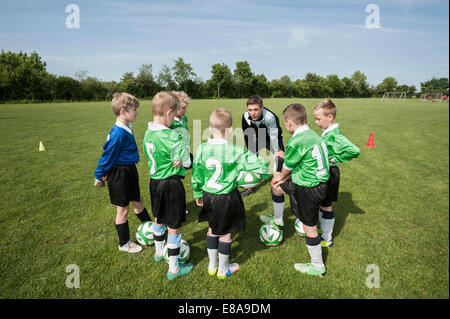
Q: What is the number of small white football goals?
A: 2